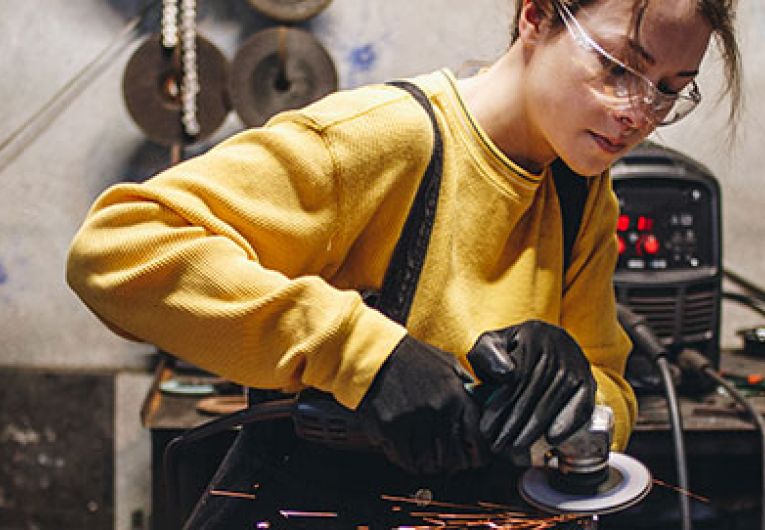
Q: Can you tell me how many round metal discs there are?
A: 4